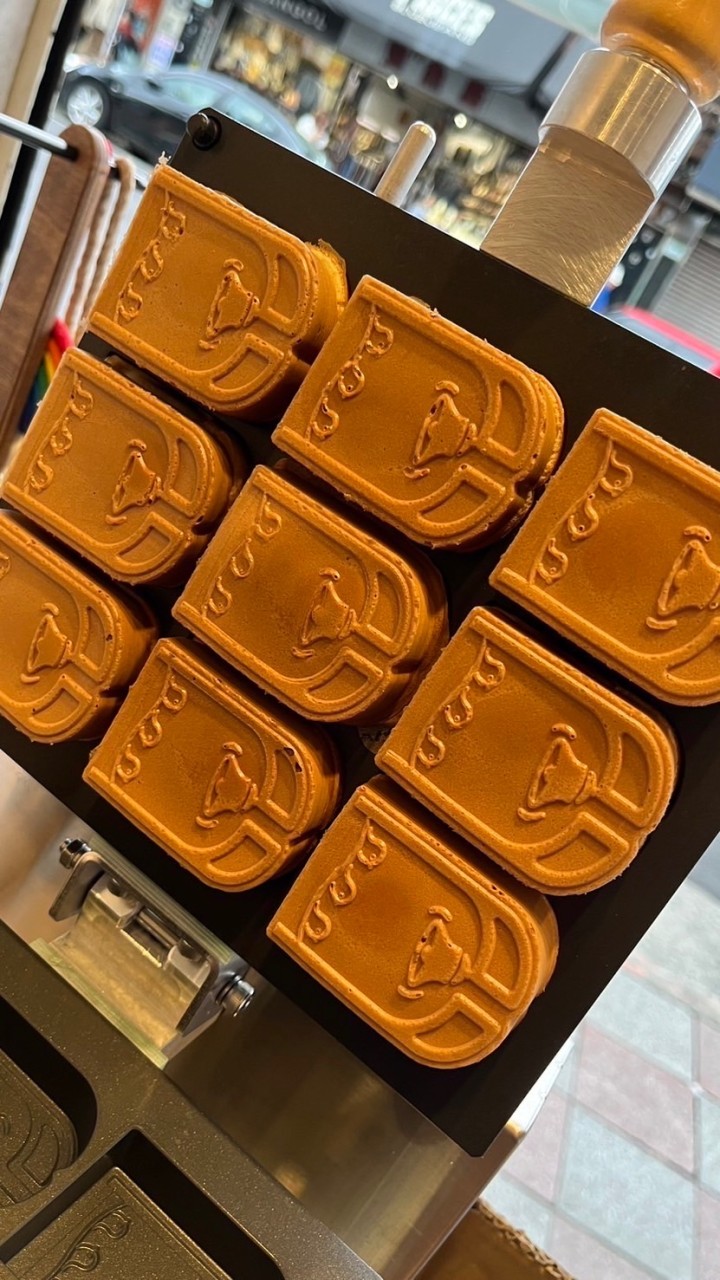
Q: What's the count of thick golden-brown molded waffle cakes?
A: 9